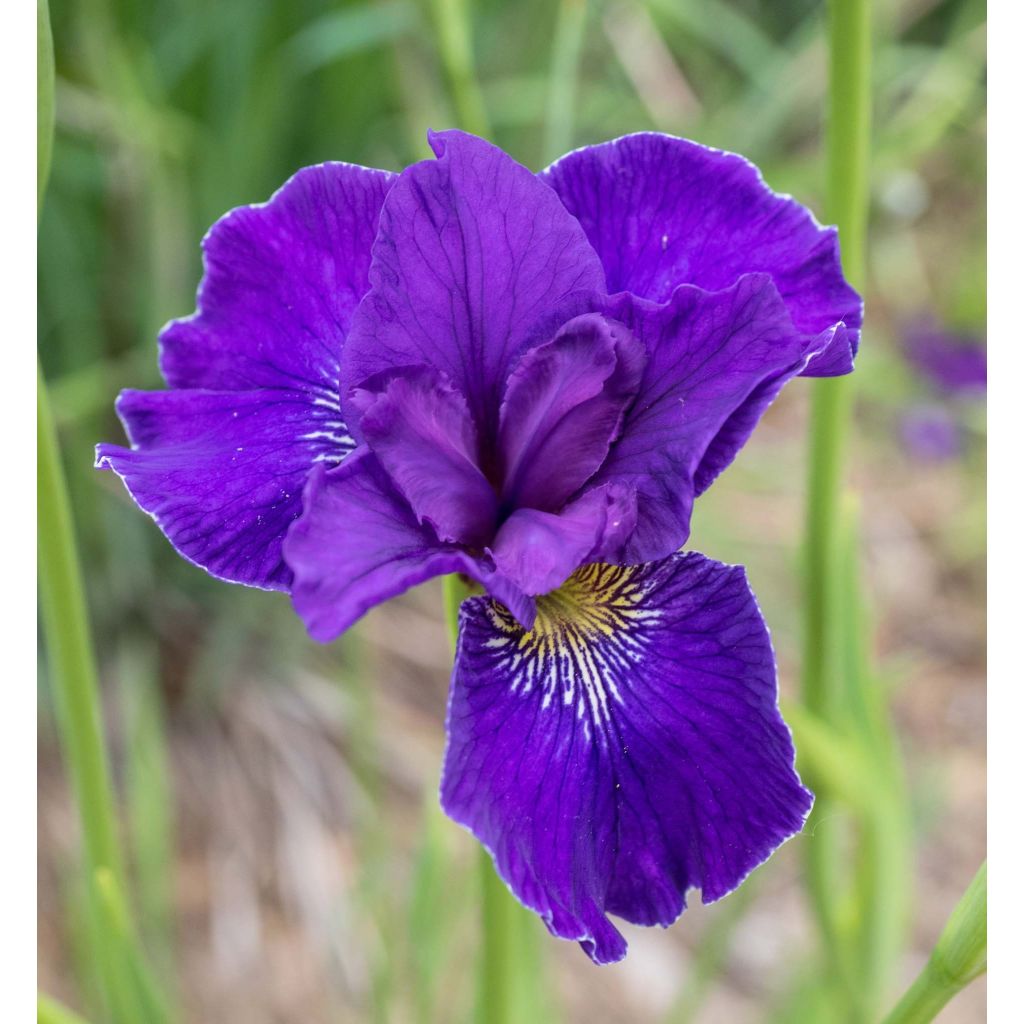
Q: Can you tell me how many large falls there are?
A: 3